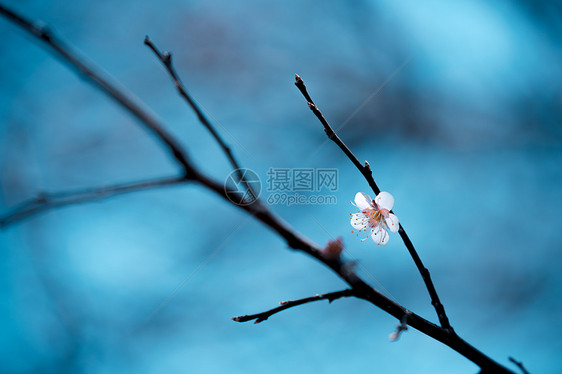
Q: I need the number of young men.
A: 0